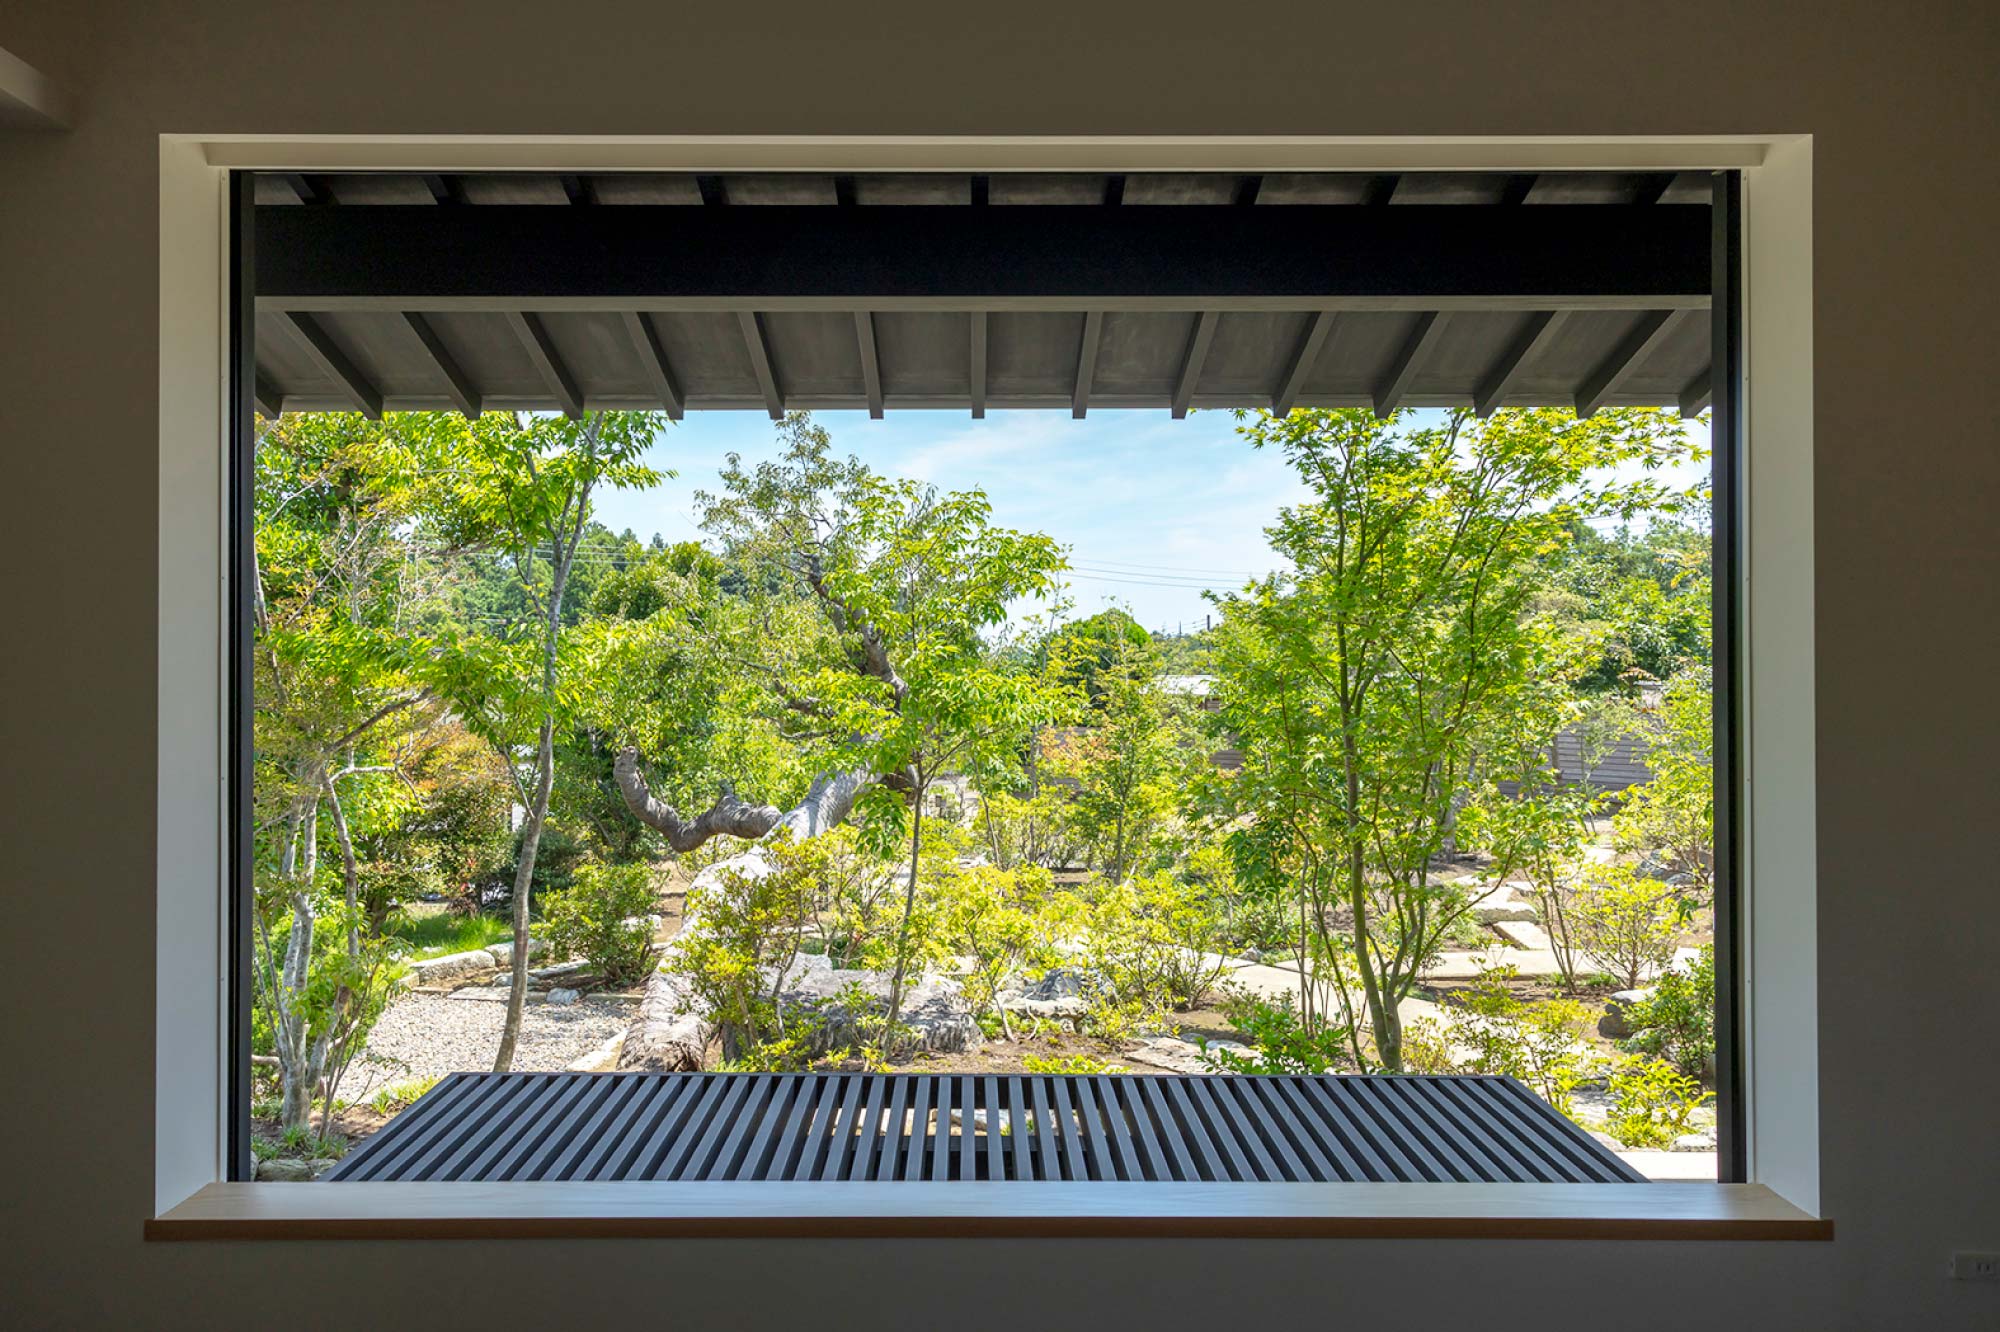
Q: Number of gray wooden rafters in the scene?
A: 15